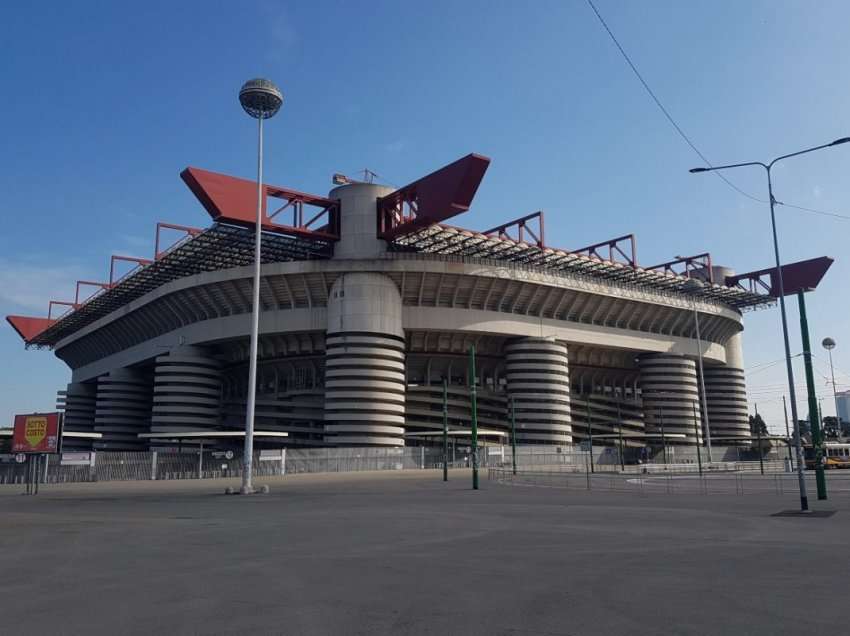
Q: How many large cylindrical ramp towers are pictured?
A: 7